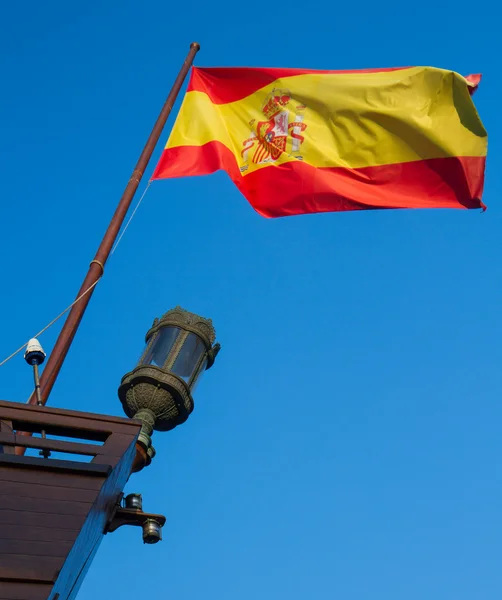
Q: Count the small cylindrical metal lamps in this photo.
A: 2